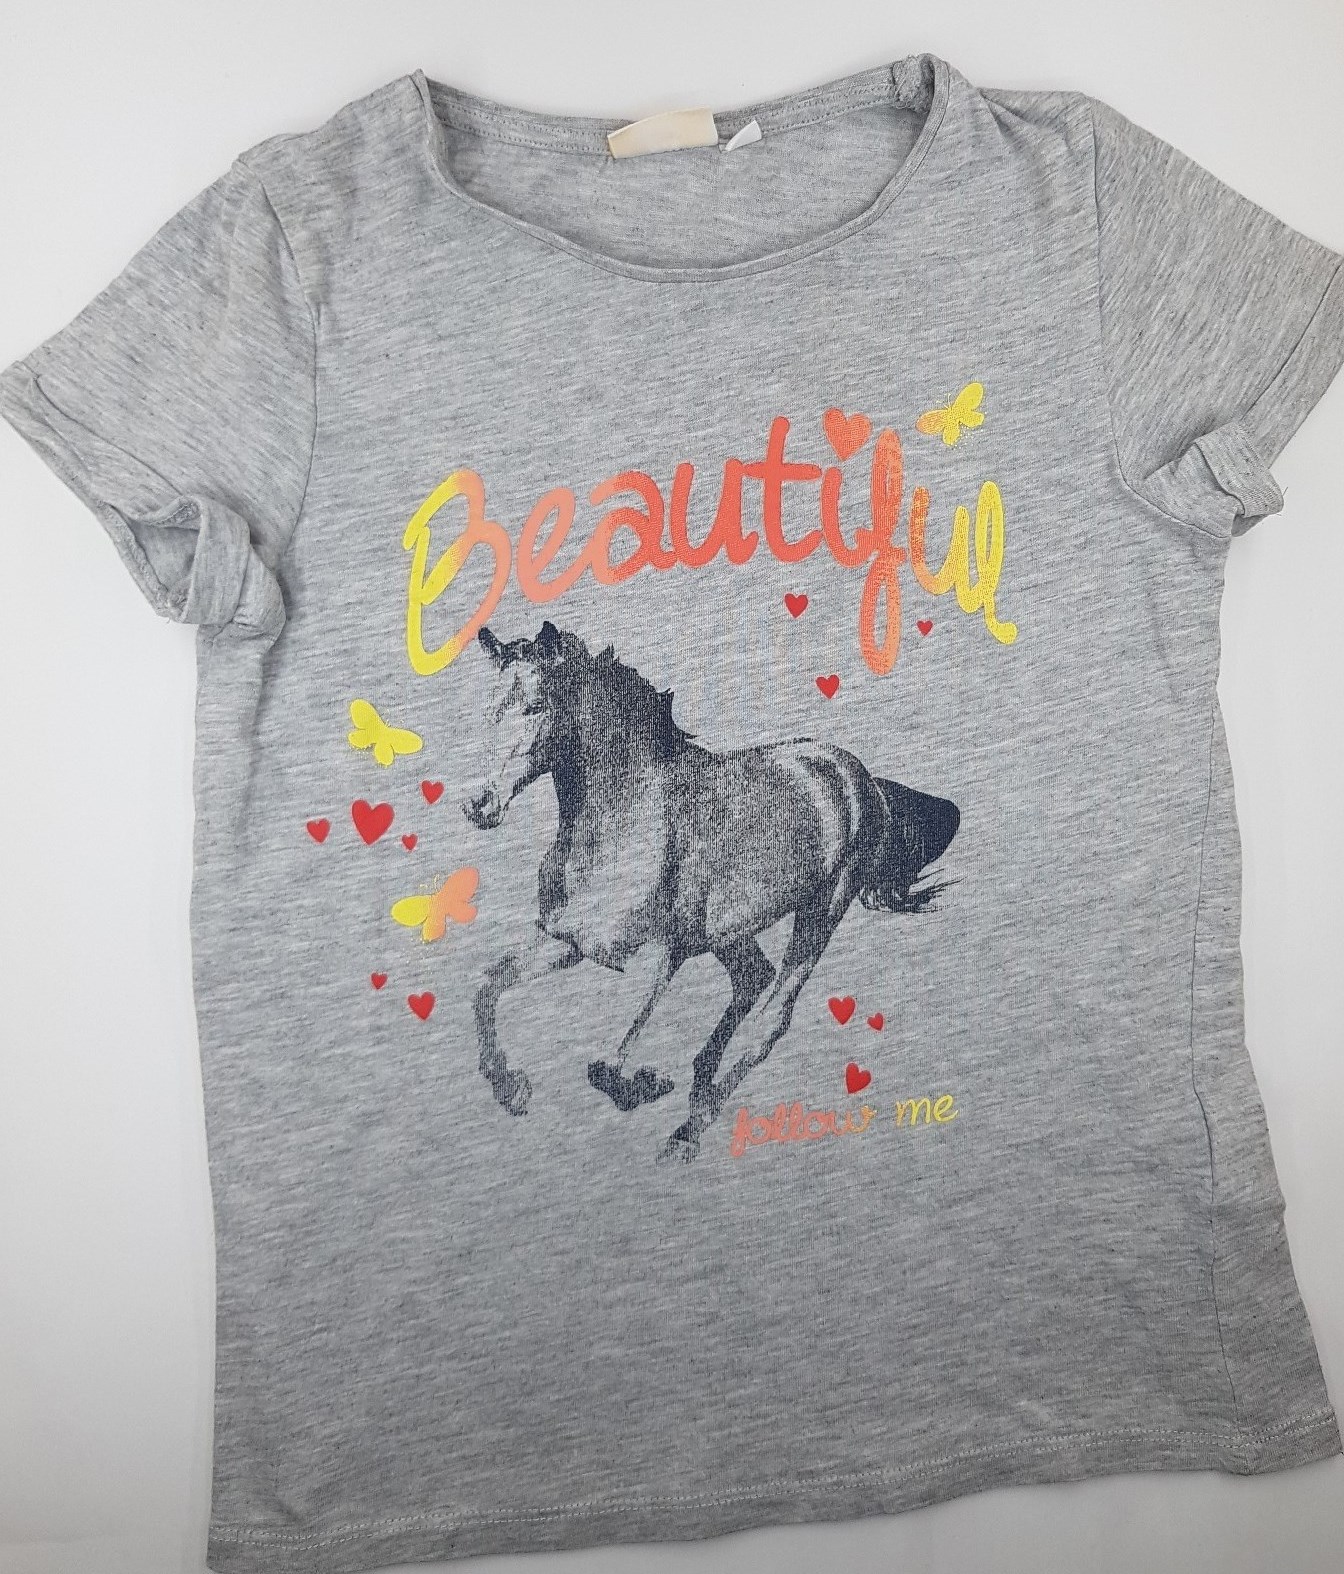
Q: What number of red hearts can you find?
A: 12